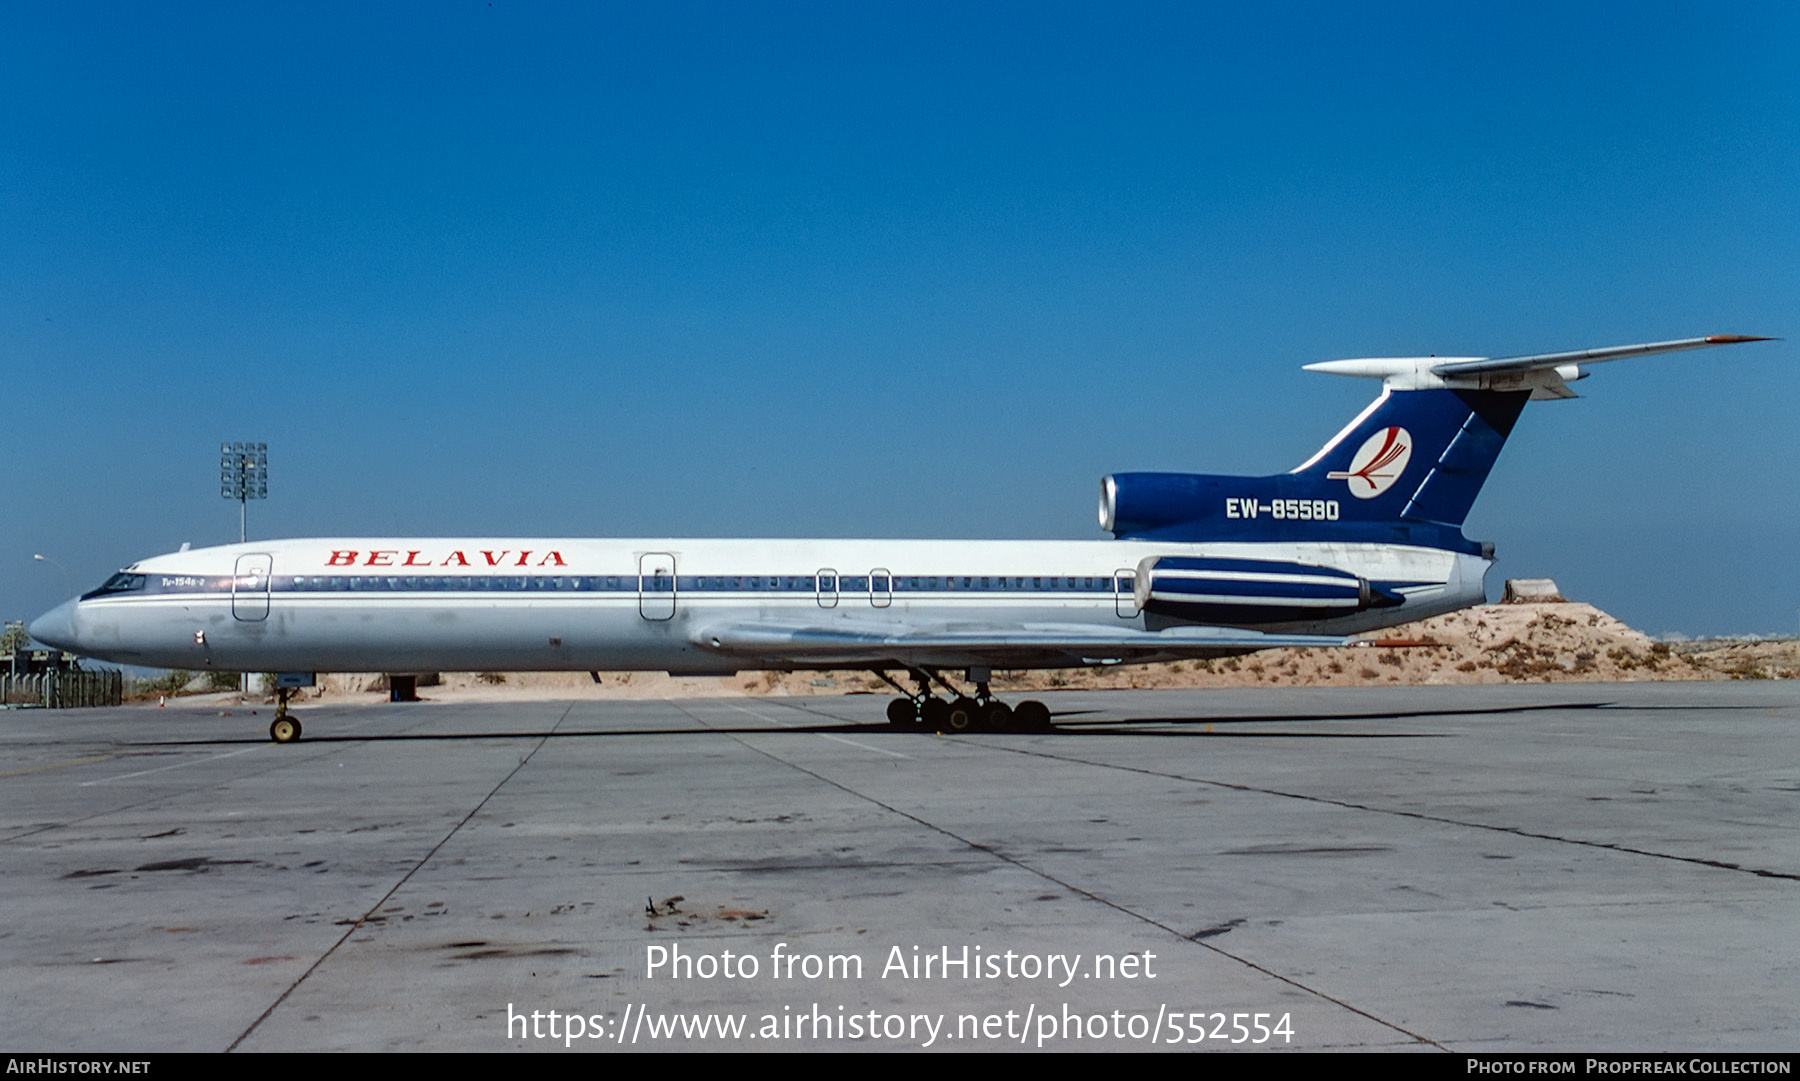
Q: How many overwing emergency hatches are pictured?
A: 2